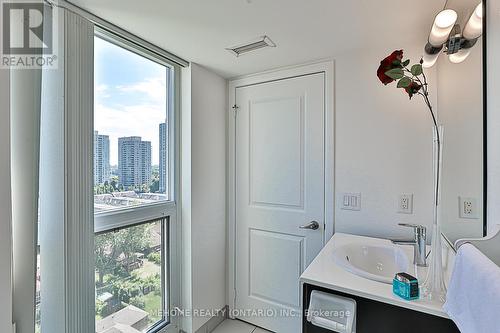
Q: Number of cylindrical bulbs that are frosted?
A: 4